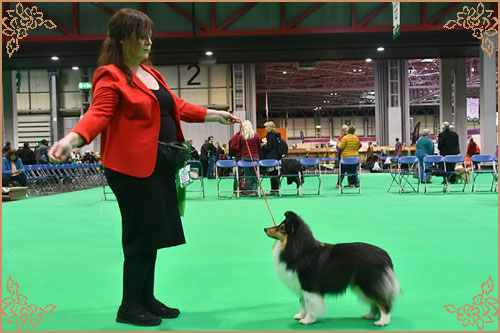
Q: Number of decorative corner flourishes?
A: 4